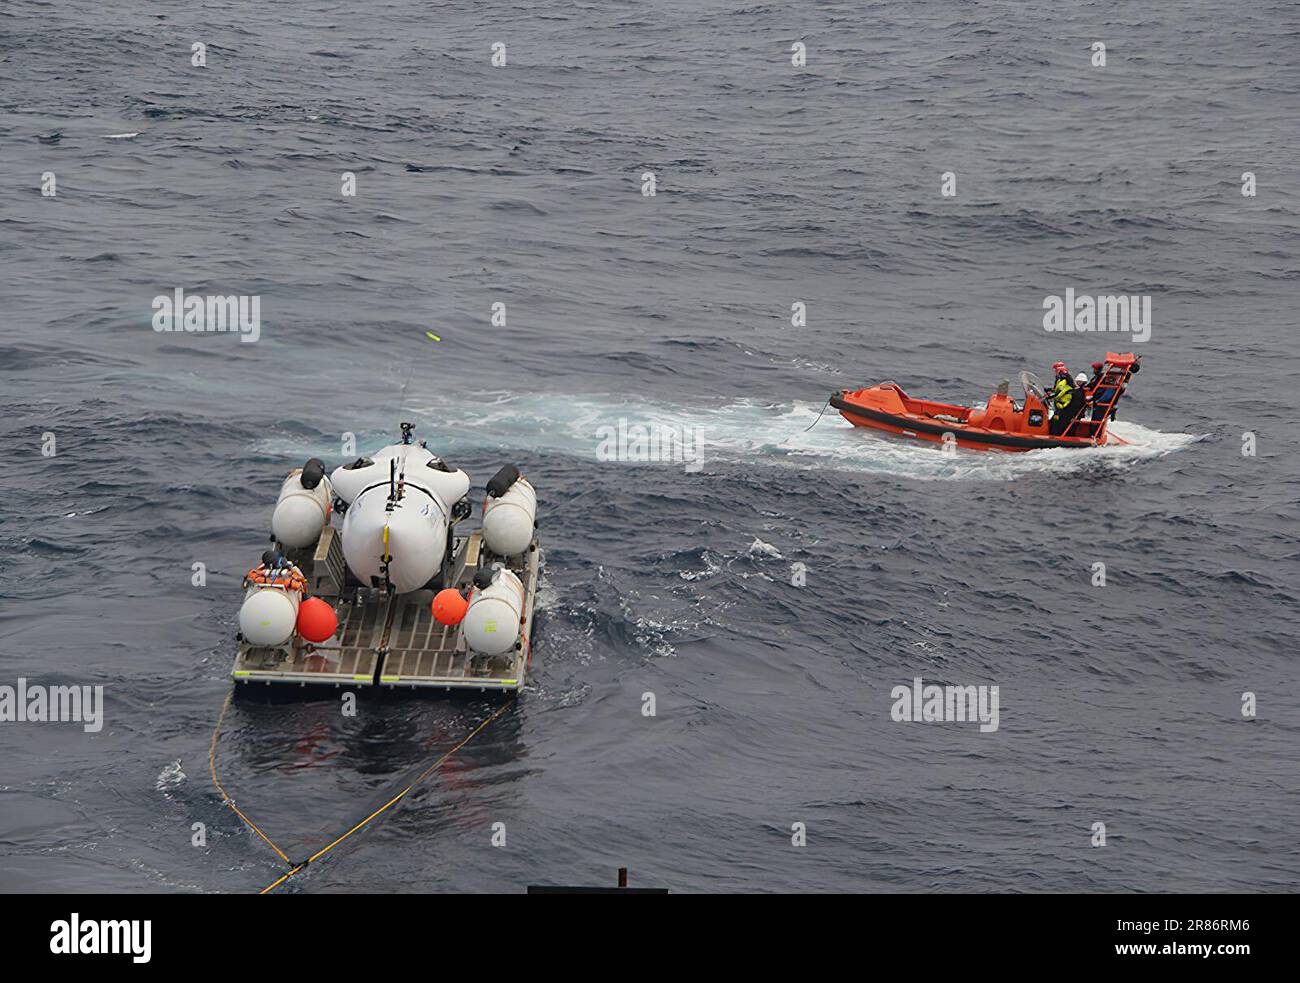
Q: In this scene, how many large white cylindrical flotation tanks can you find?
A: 4